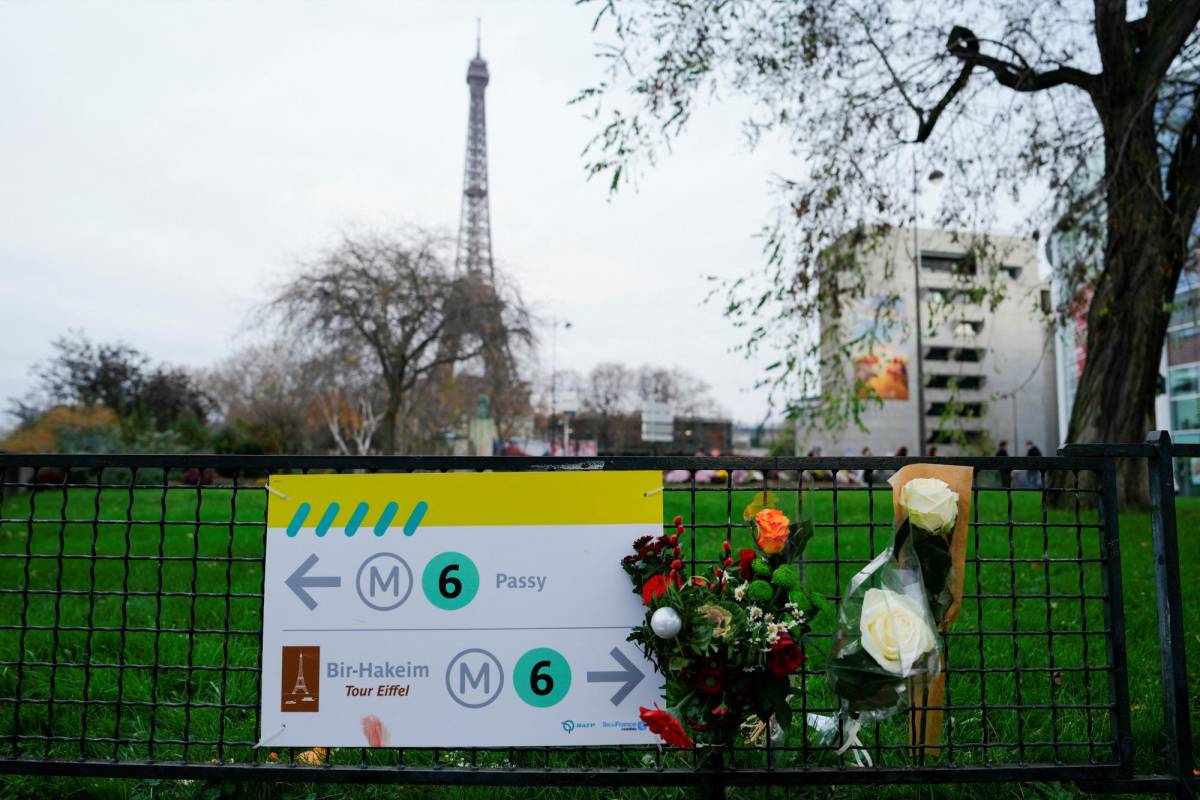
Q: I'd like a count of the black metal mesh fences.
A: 1